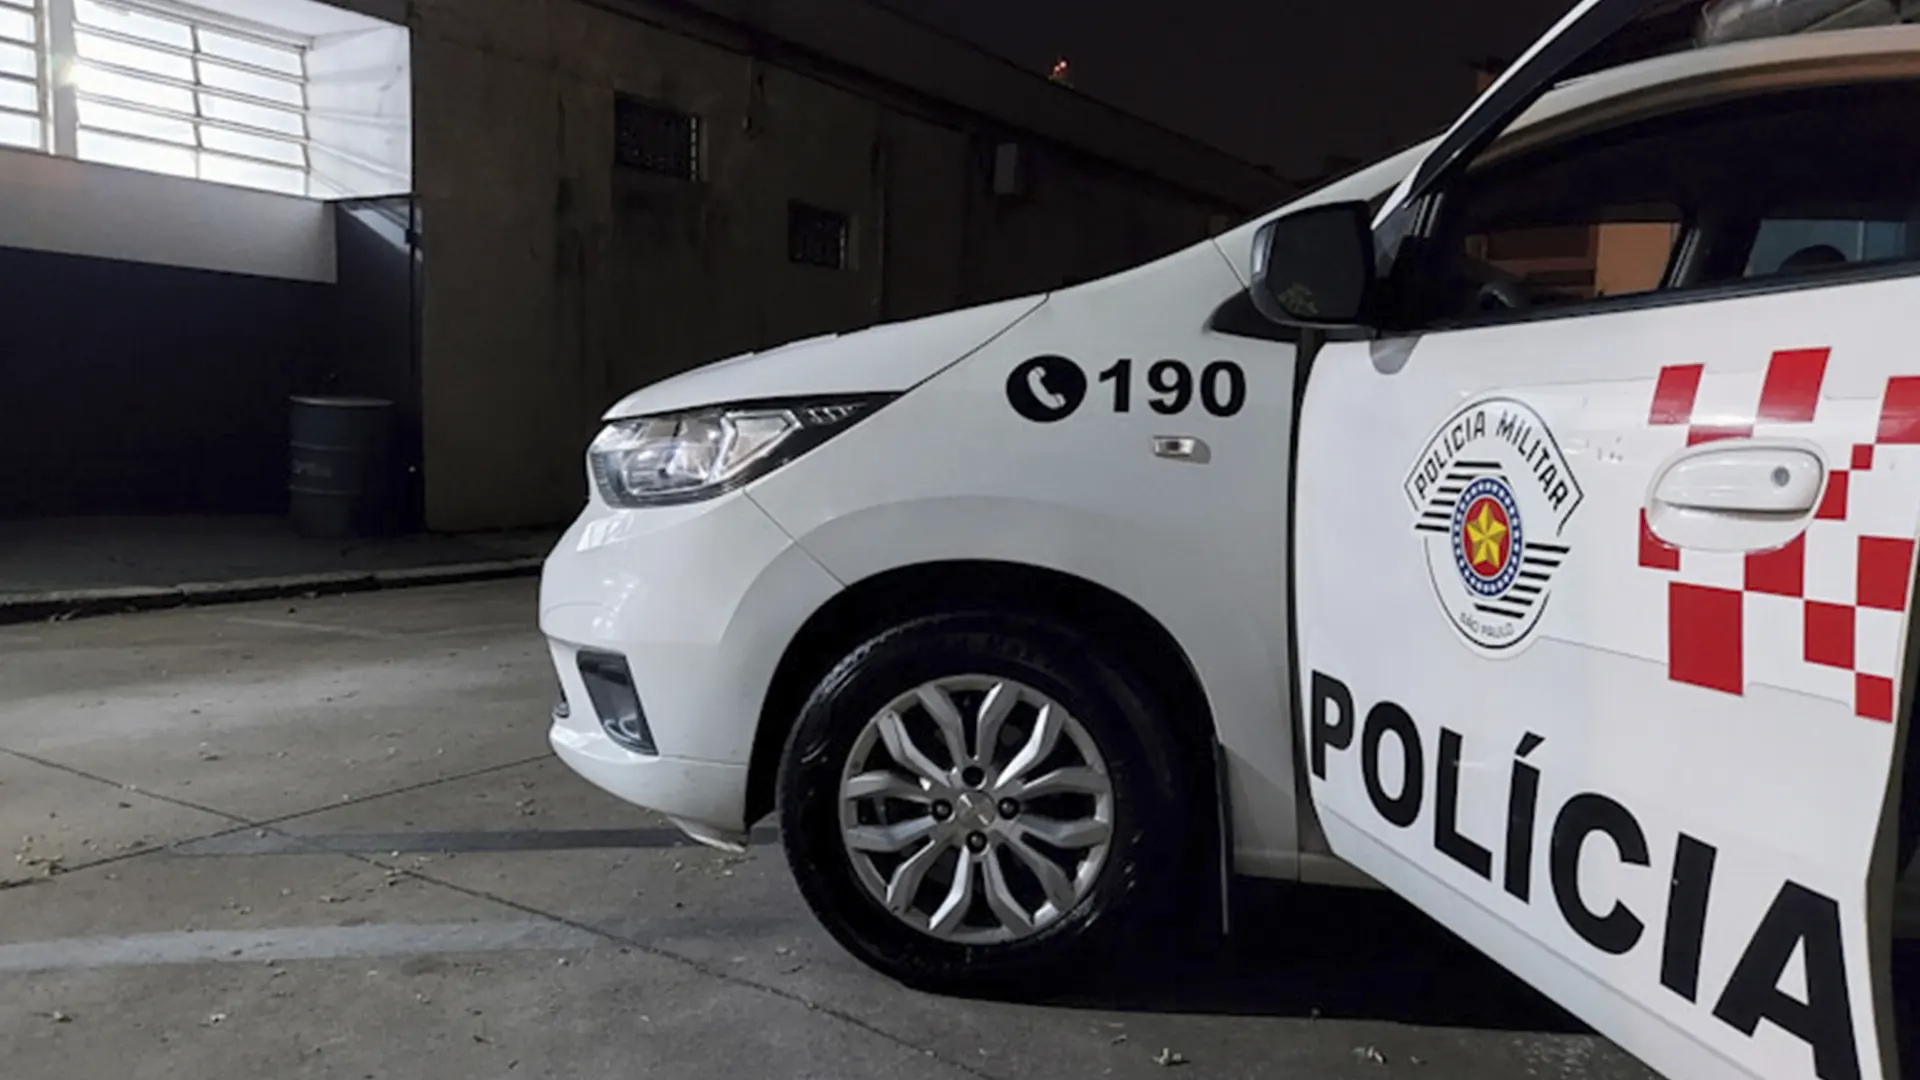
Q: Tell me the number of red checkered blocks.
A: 12